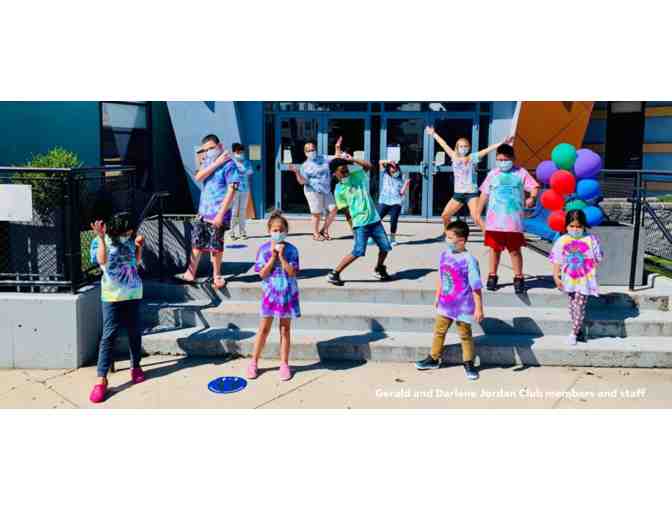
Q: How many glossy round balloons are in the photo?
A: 9